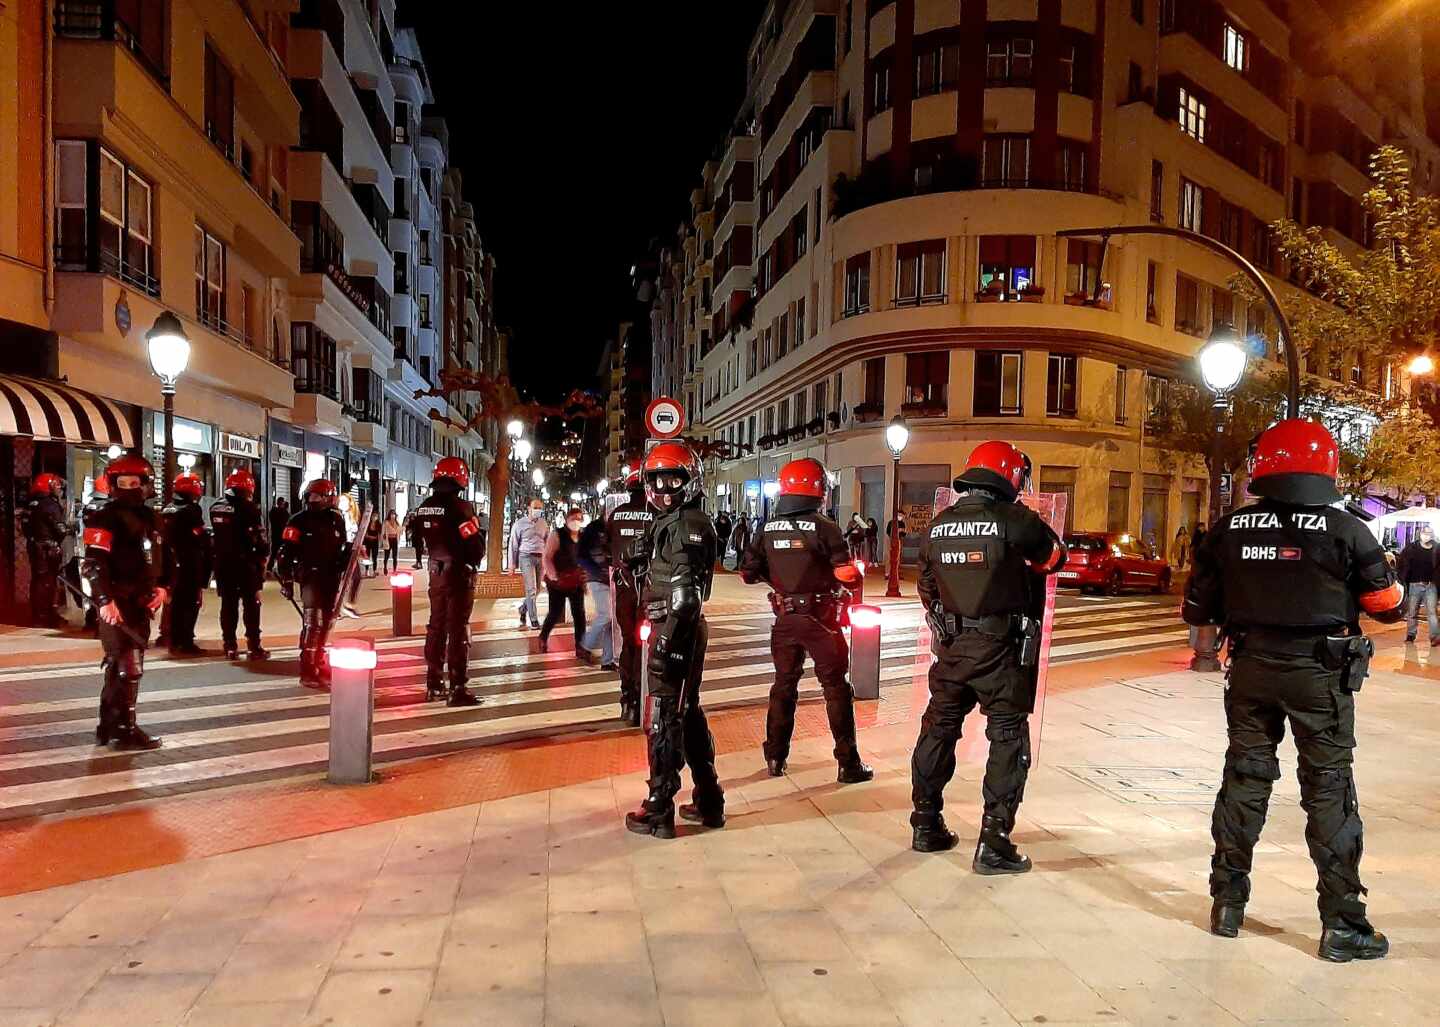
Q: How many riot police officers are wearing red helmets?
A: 12